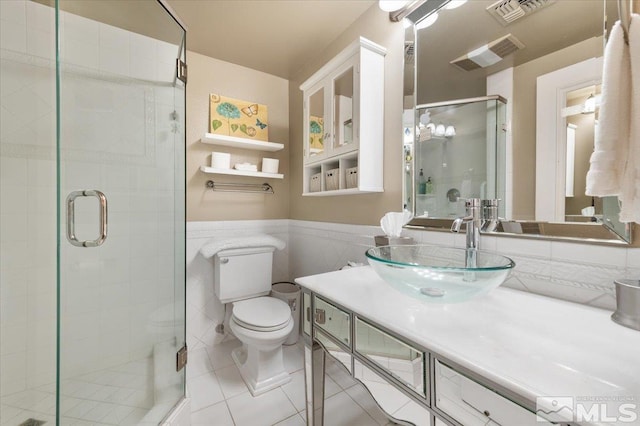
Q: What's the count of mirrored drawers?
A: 3